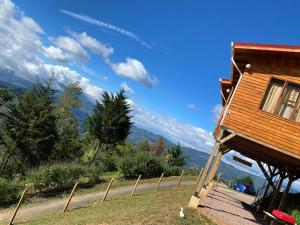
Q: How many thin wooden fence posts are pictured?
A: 7